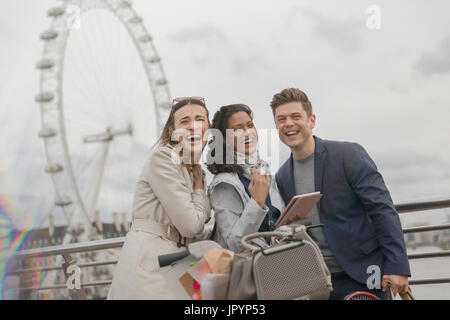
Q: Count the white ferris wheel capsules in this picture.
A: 13